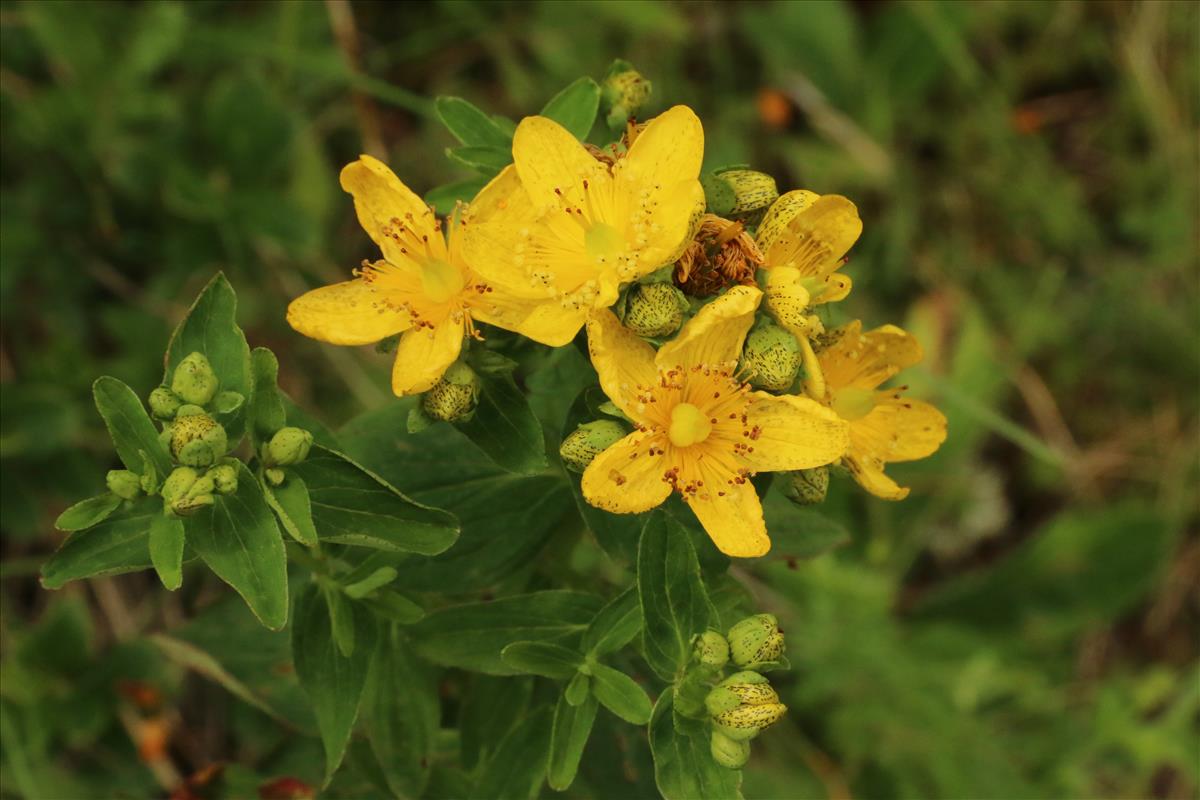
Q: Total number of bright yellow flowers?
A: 5